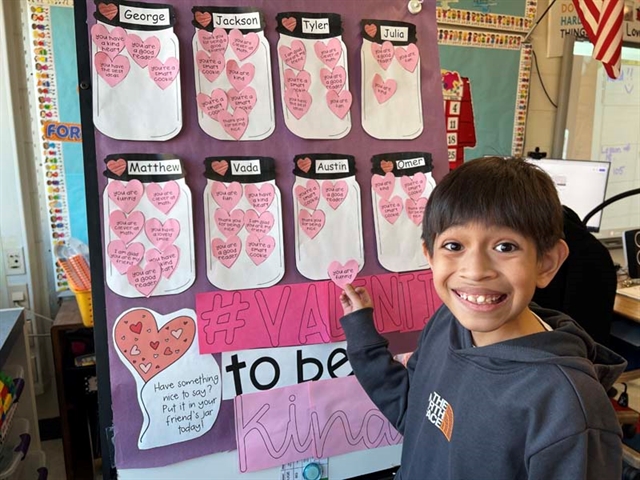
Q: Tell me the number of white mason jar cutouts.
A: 8